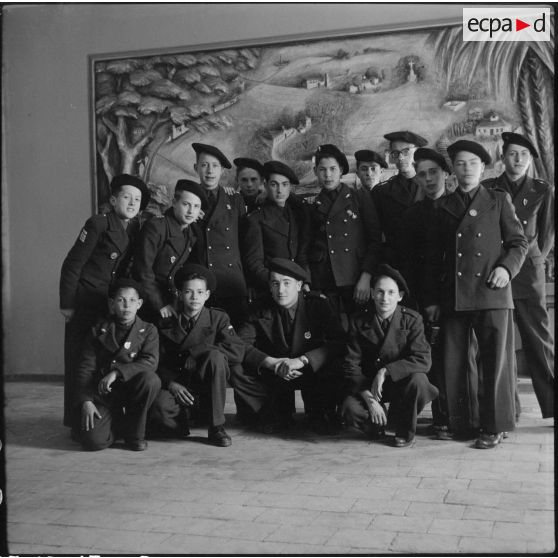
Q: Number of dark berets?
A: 15